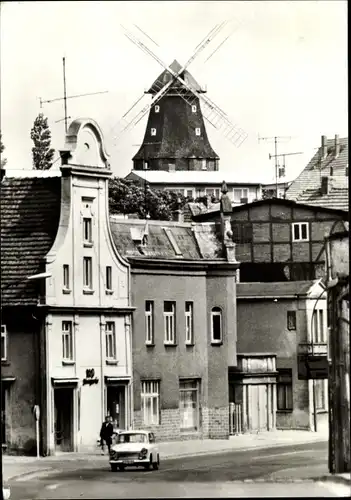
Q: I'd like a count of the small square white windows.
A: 4